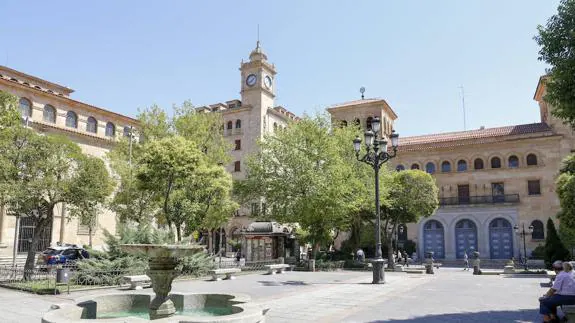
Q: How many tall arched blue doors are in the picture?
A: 3